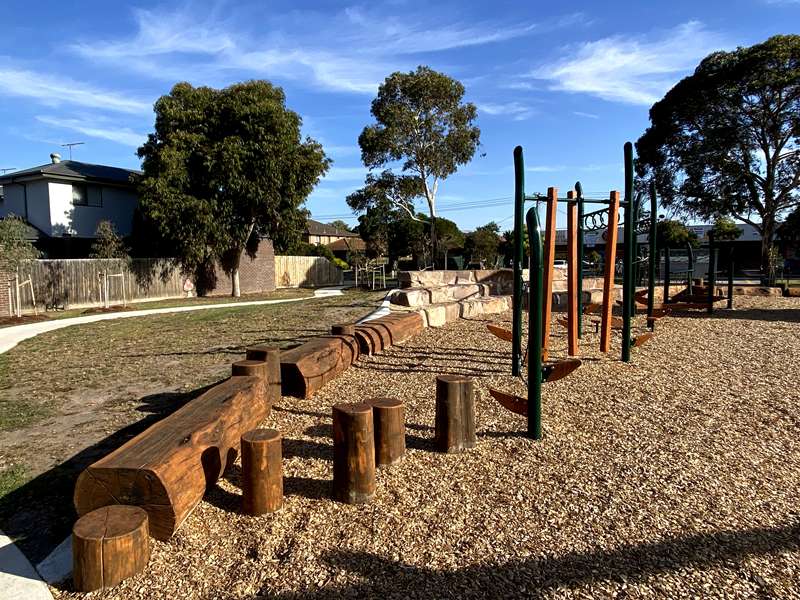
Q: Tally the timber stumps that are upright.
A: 8